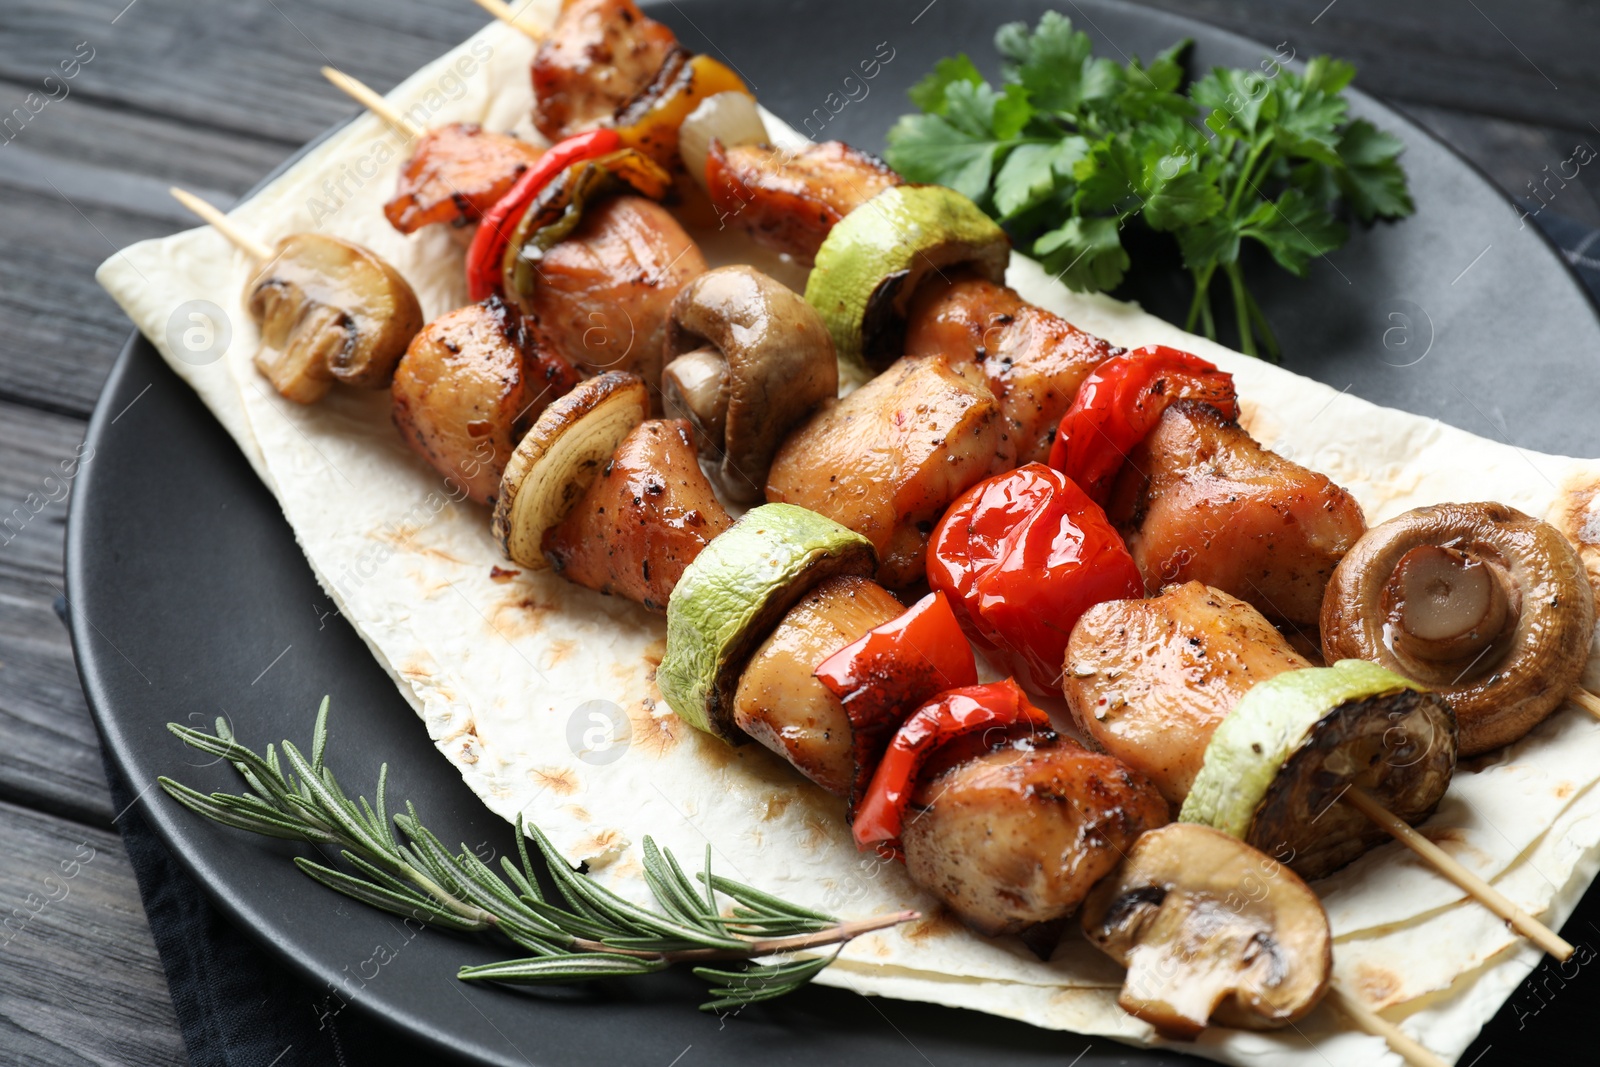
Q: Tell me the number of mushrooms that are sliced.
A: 2